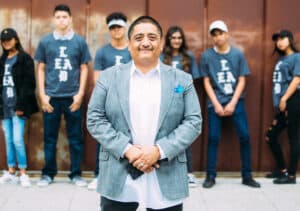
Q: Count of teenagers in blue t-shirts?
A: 6